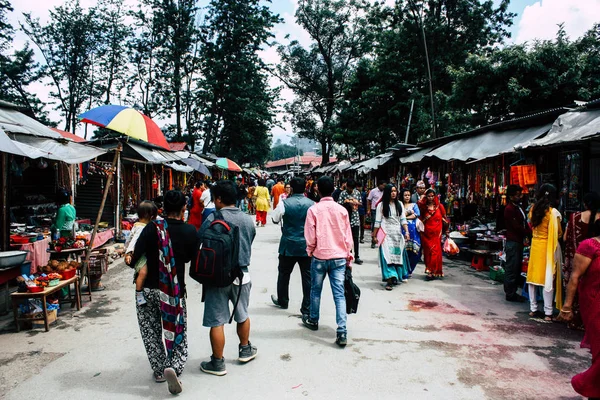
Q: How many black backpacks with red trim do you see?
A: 1